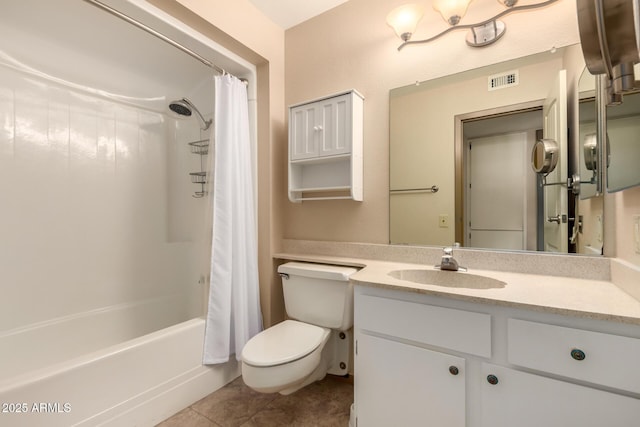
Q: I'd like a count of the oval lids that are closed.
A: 1